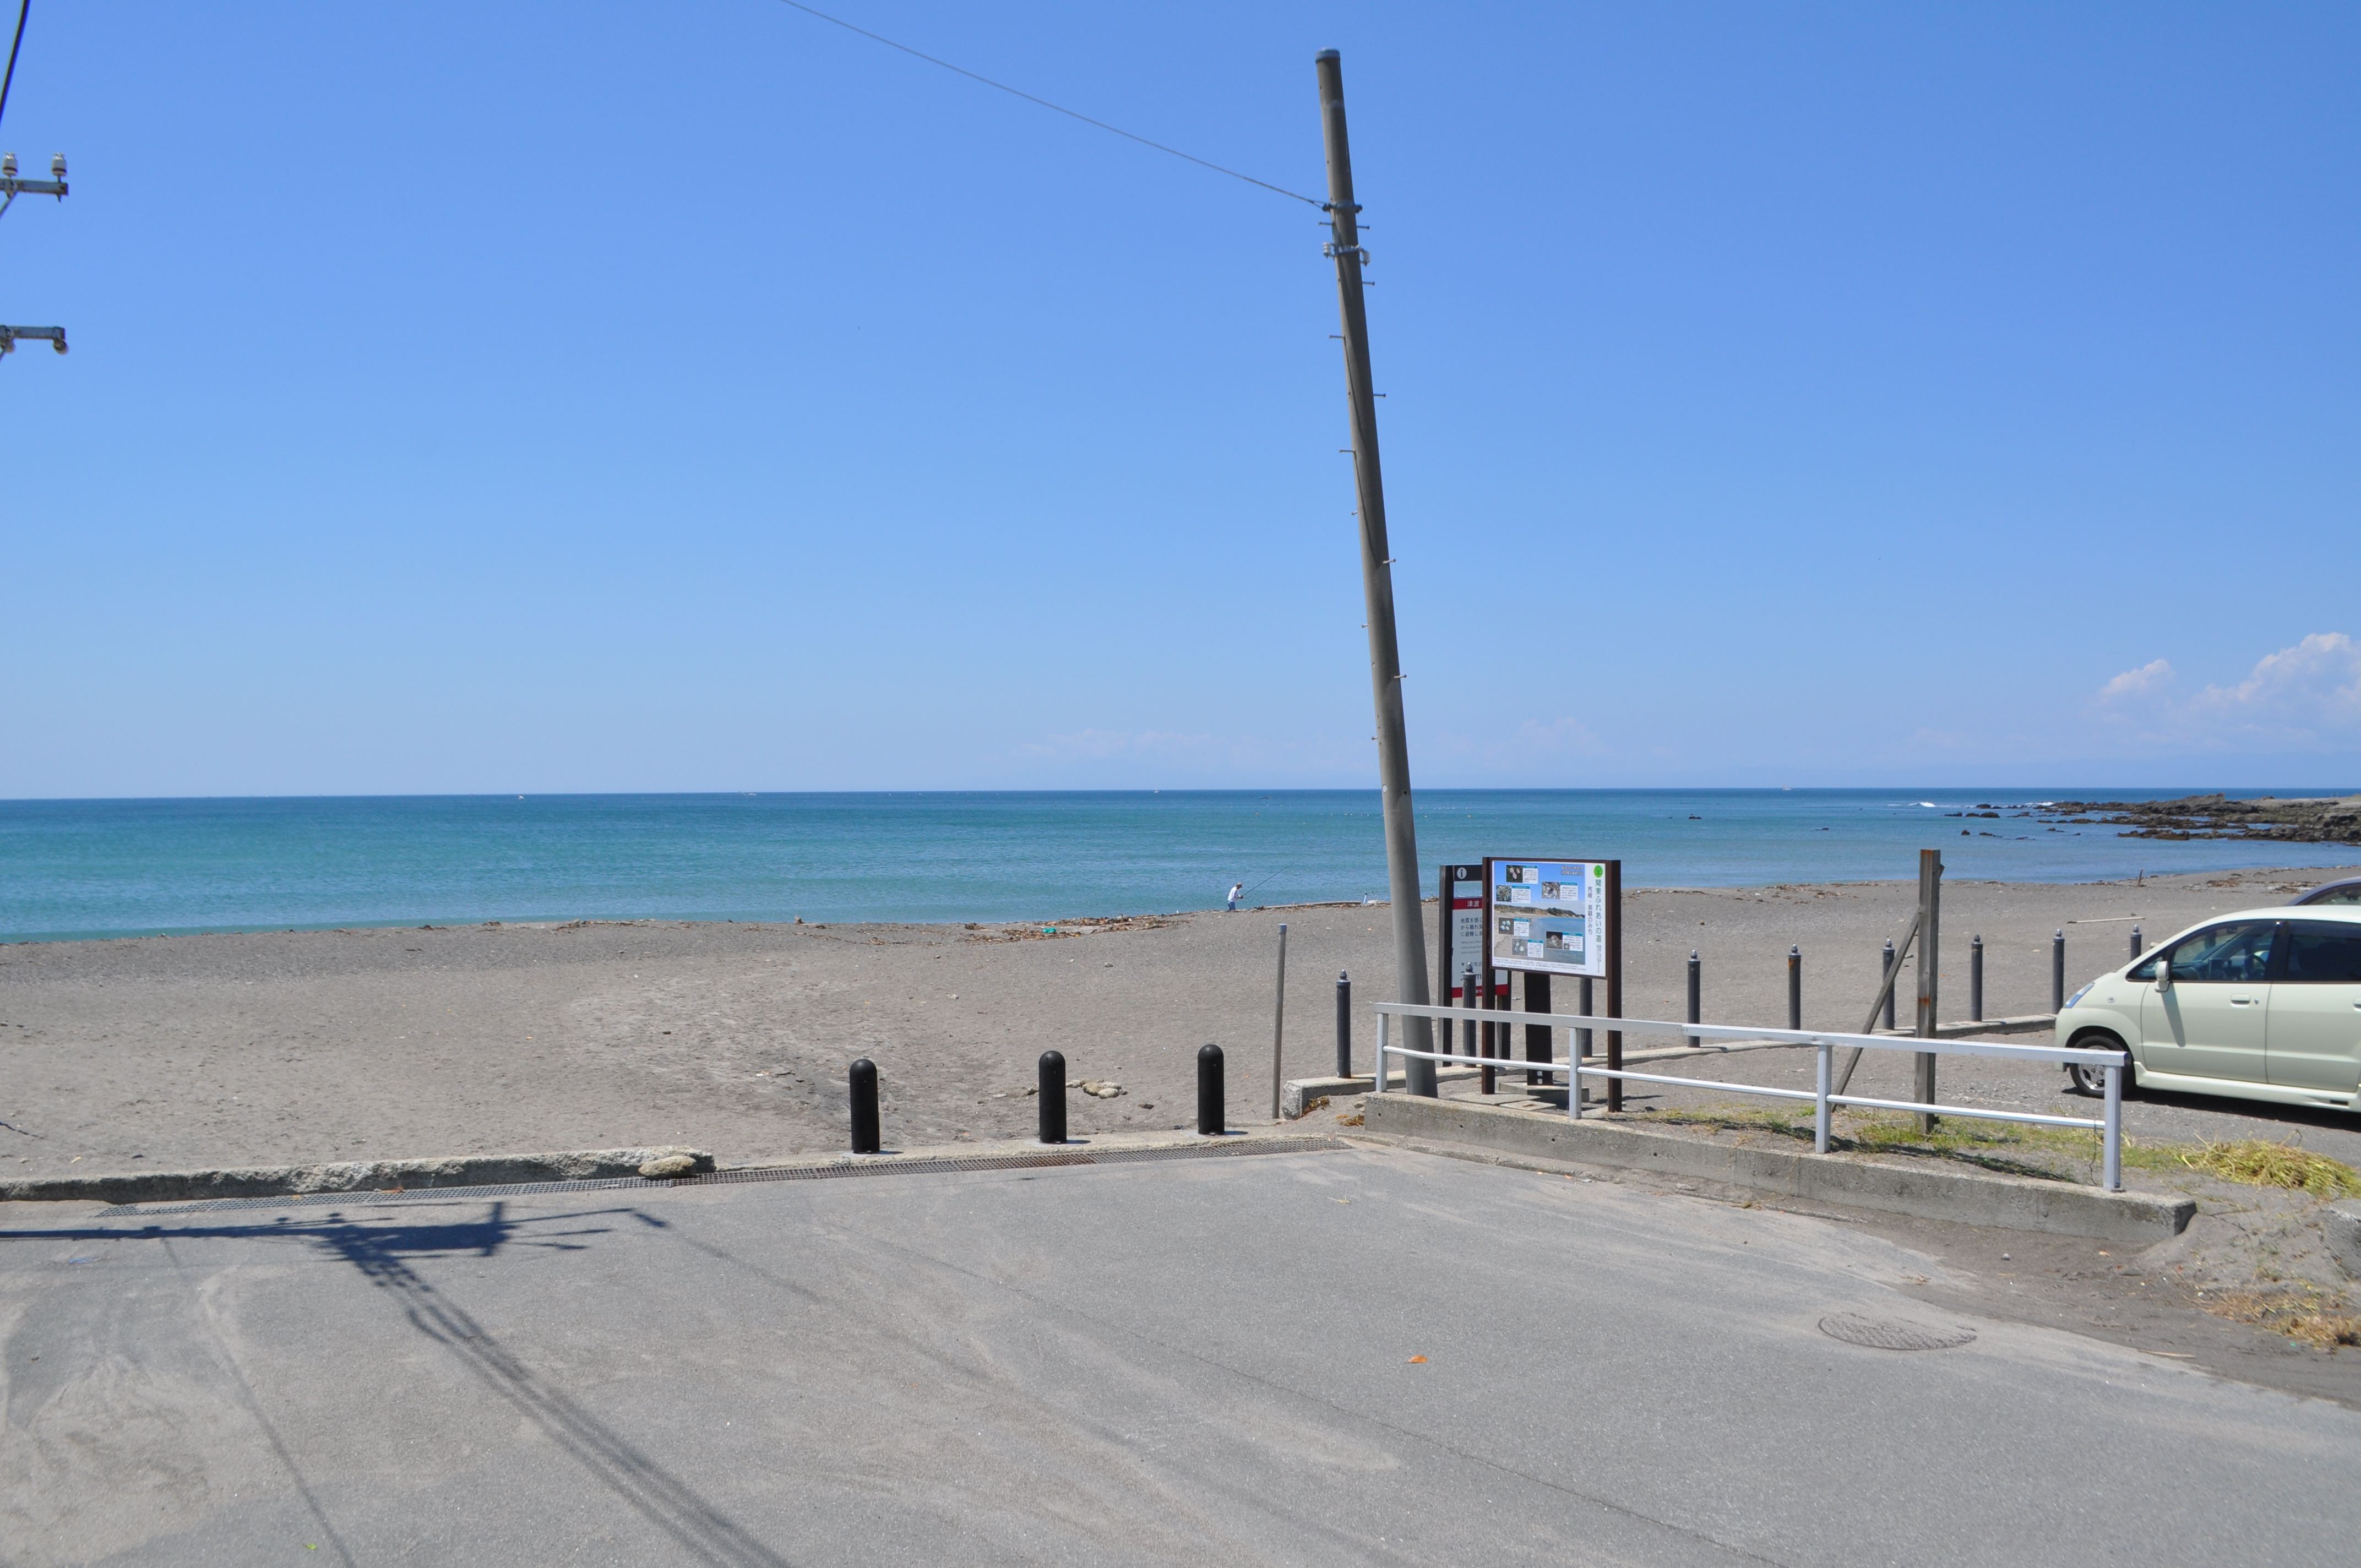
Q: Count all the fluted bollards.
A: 9